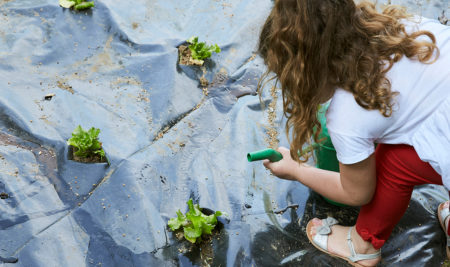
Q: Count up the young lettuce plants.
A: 4